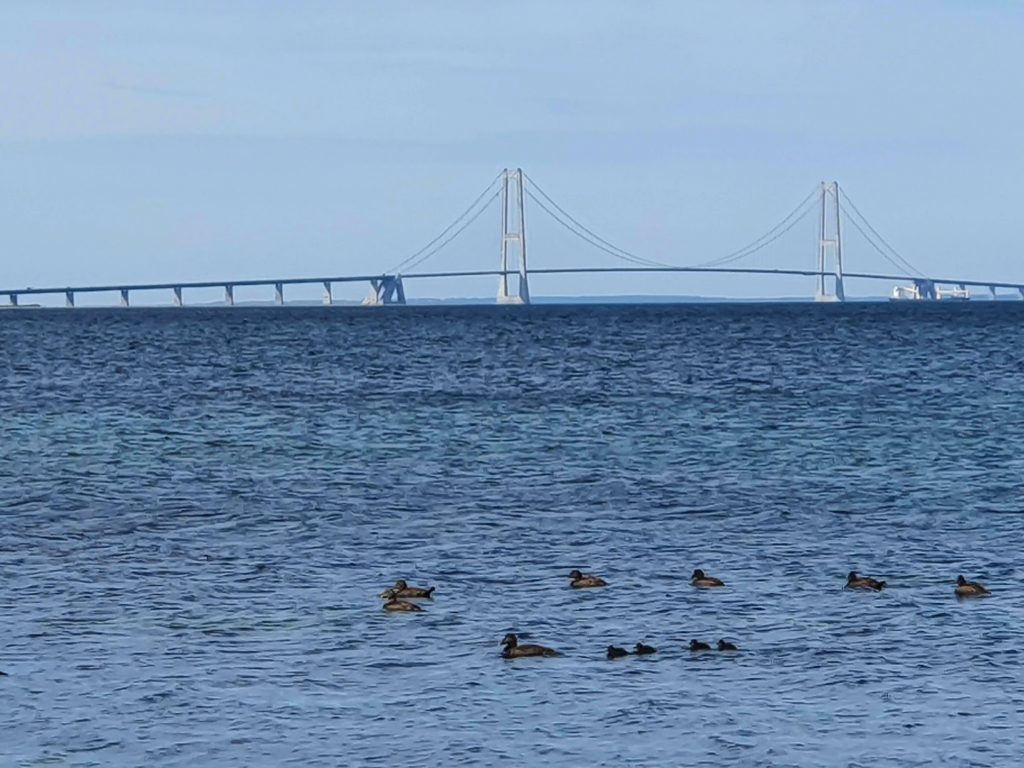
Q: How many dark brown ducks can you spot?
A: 11